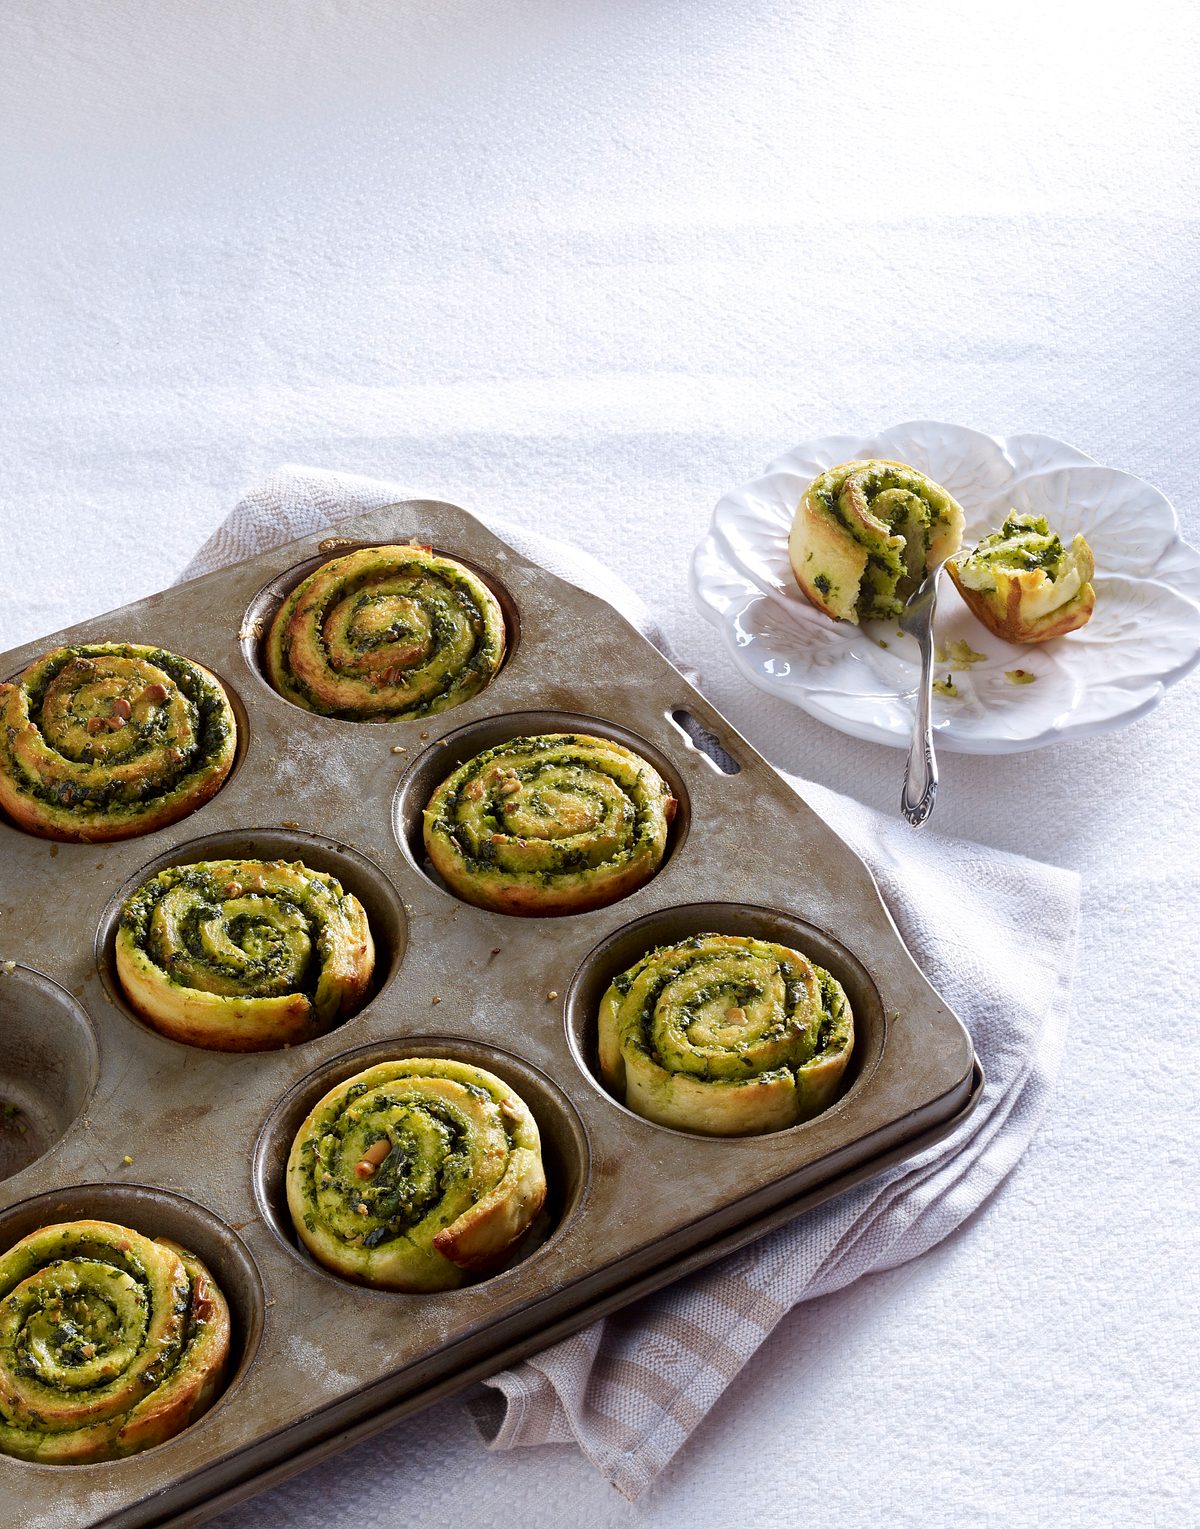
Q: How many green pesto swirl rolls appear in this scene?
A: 8